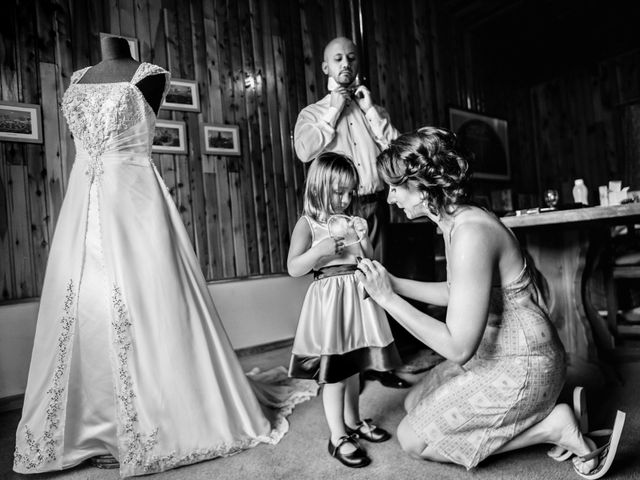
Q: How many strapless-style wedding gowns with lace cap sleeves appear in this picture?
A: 1